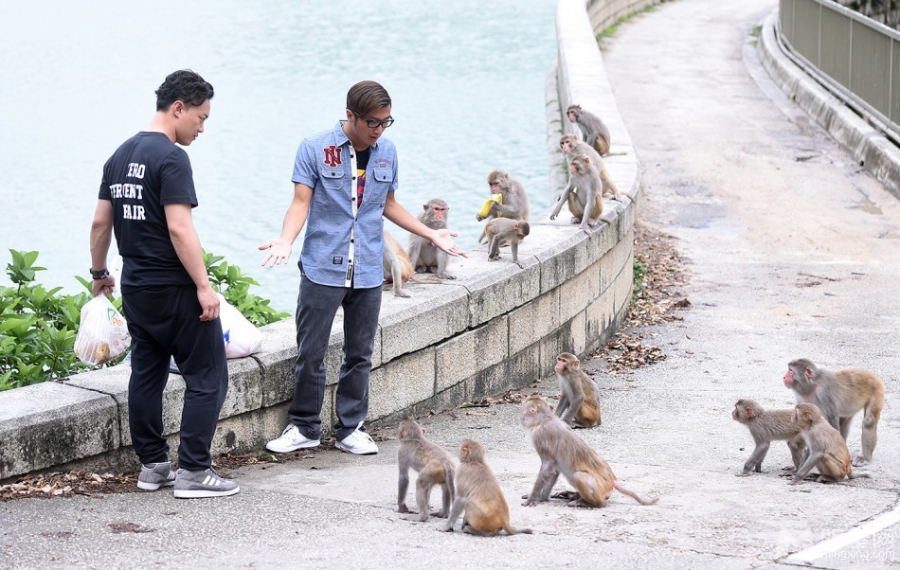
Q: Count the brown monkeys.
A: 14